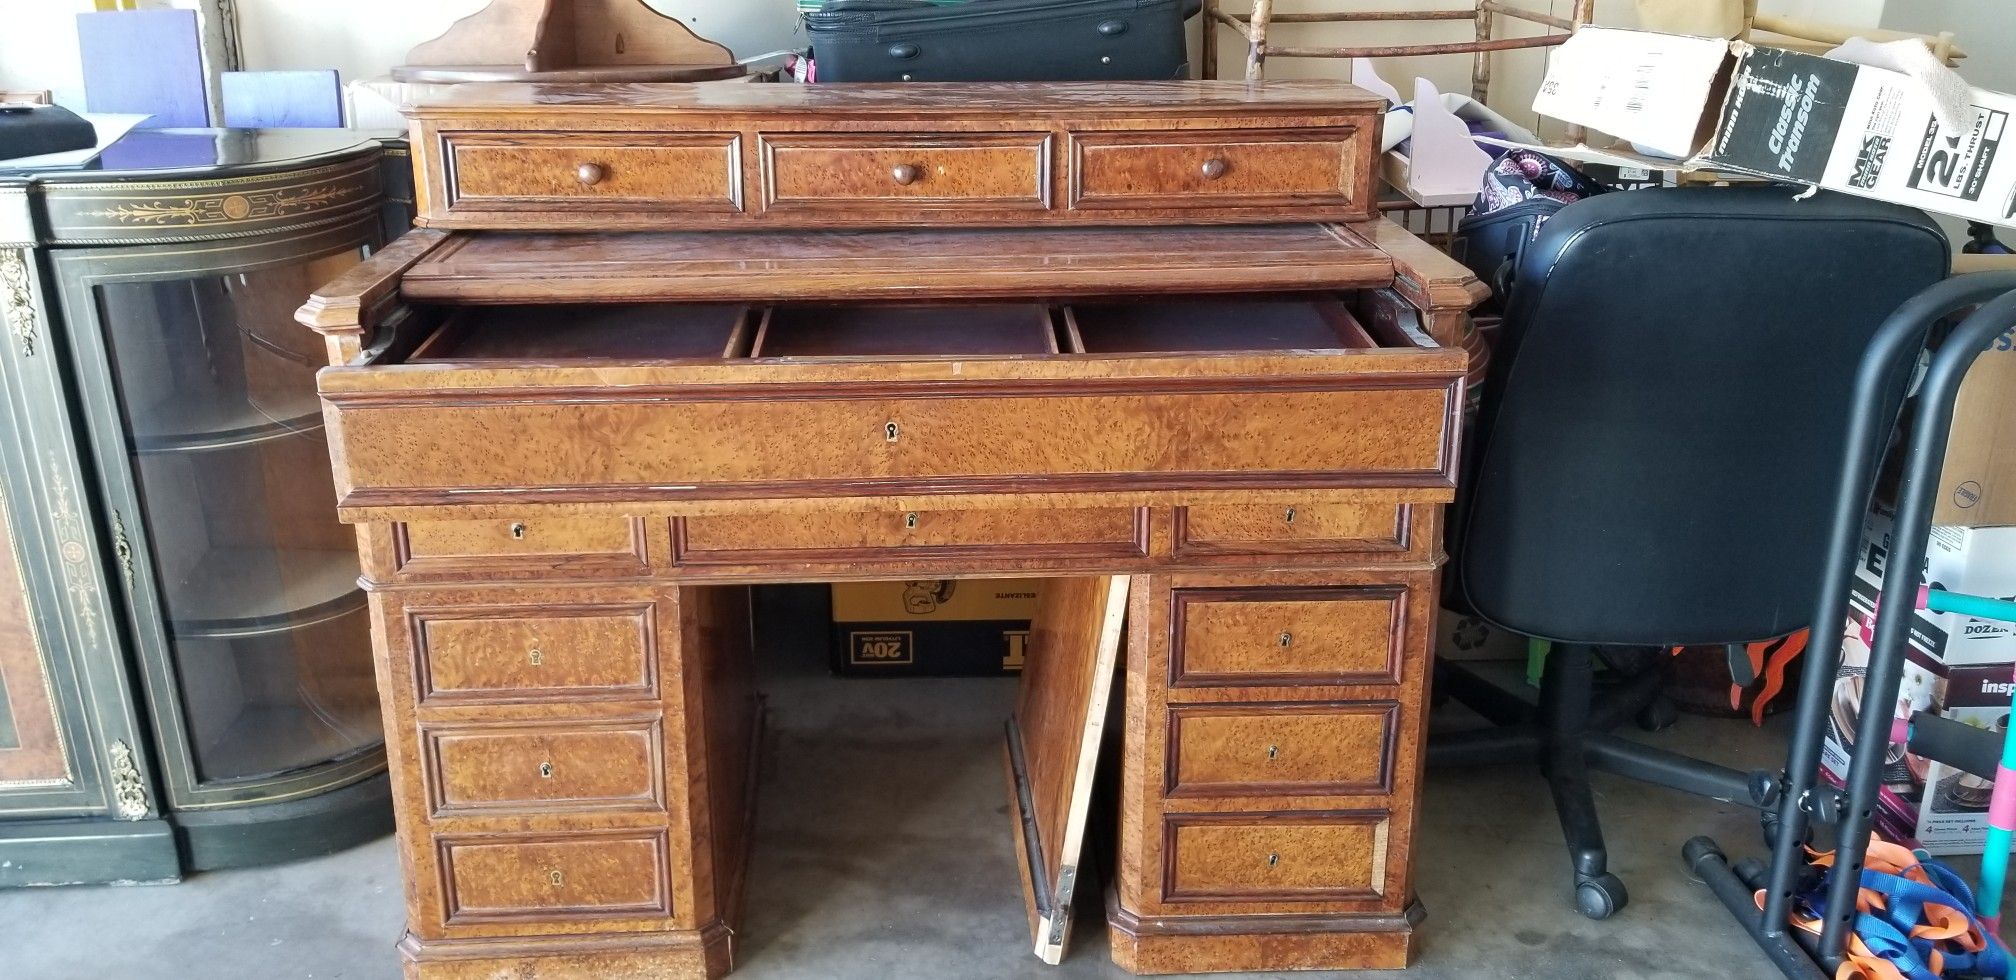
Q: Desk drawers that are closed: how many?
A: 12